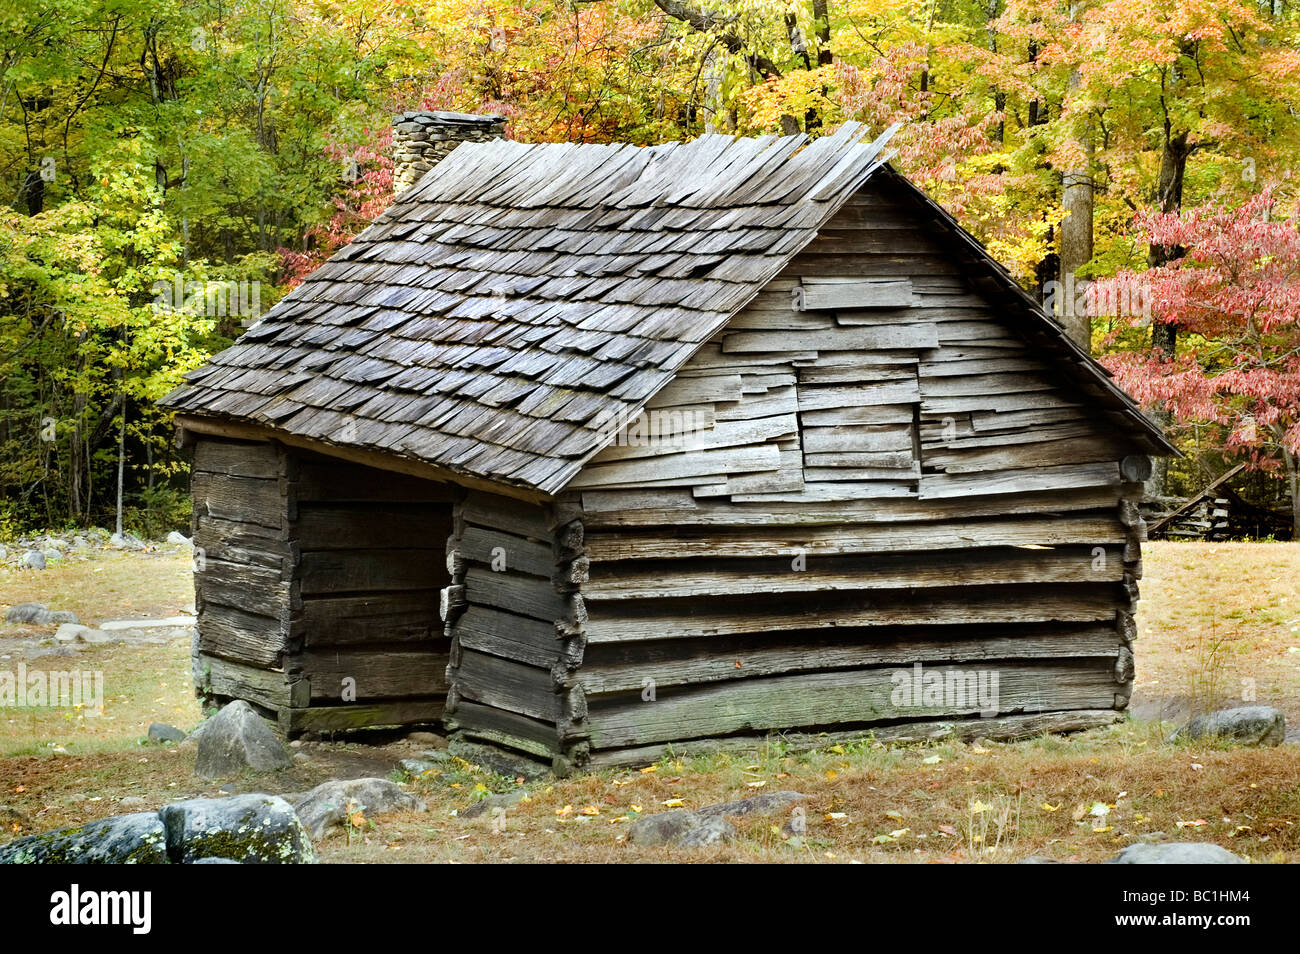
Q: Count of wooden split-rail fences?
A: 1